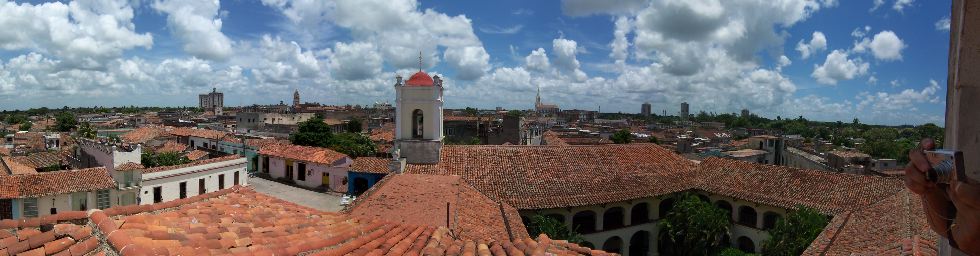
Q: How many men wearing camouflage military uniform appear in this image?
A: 0